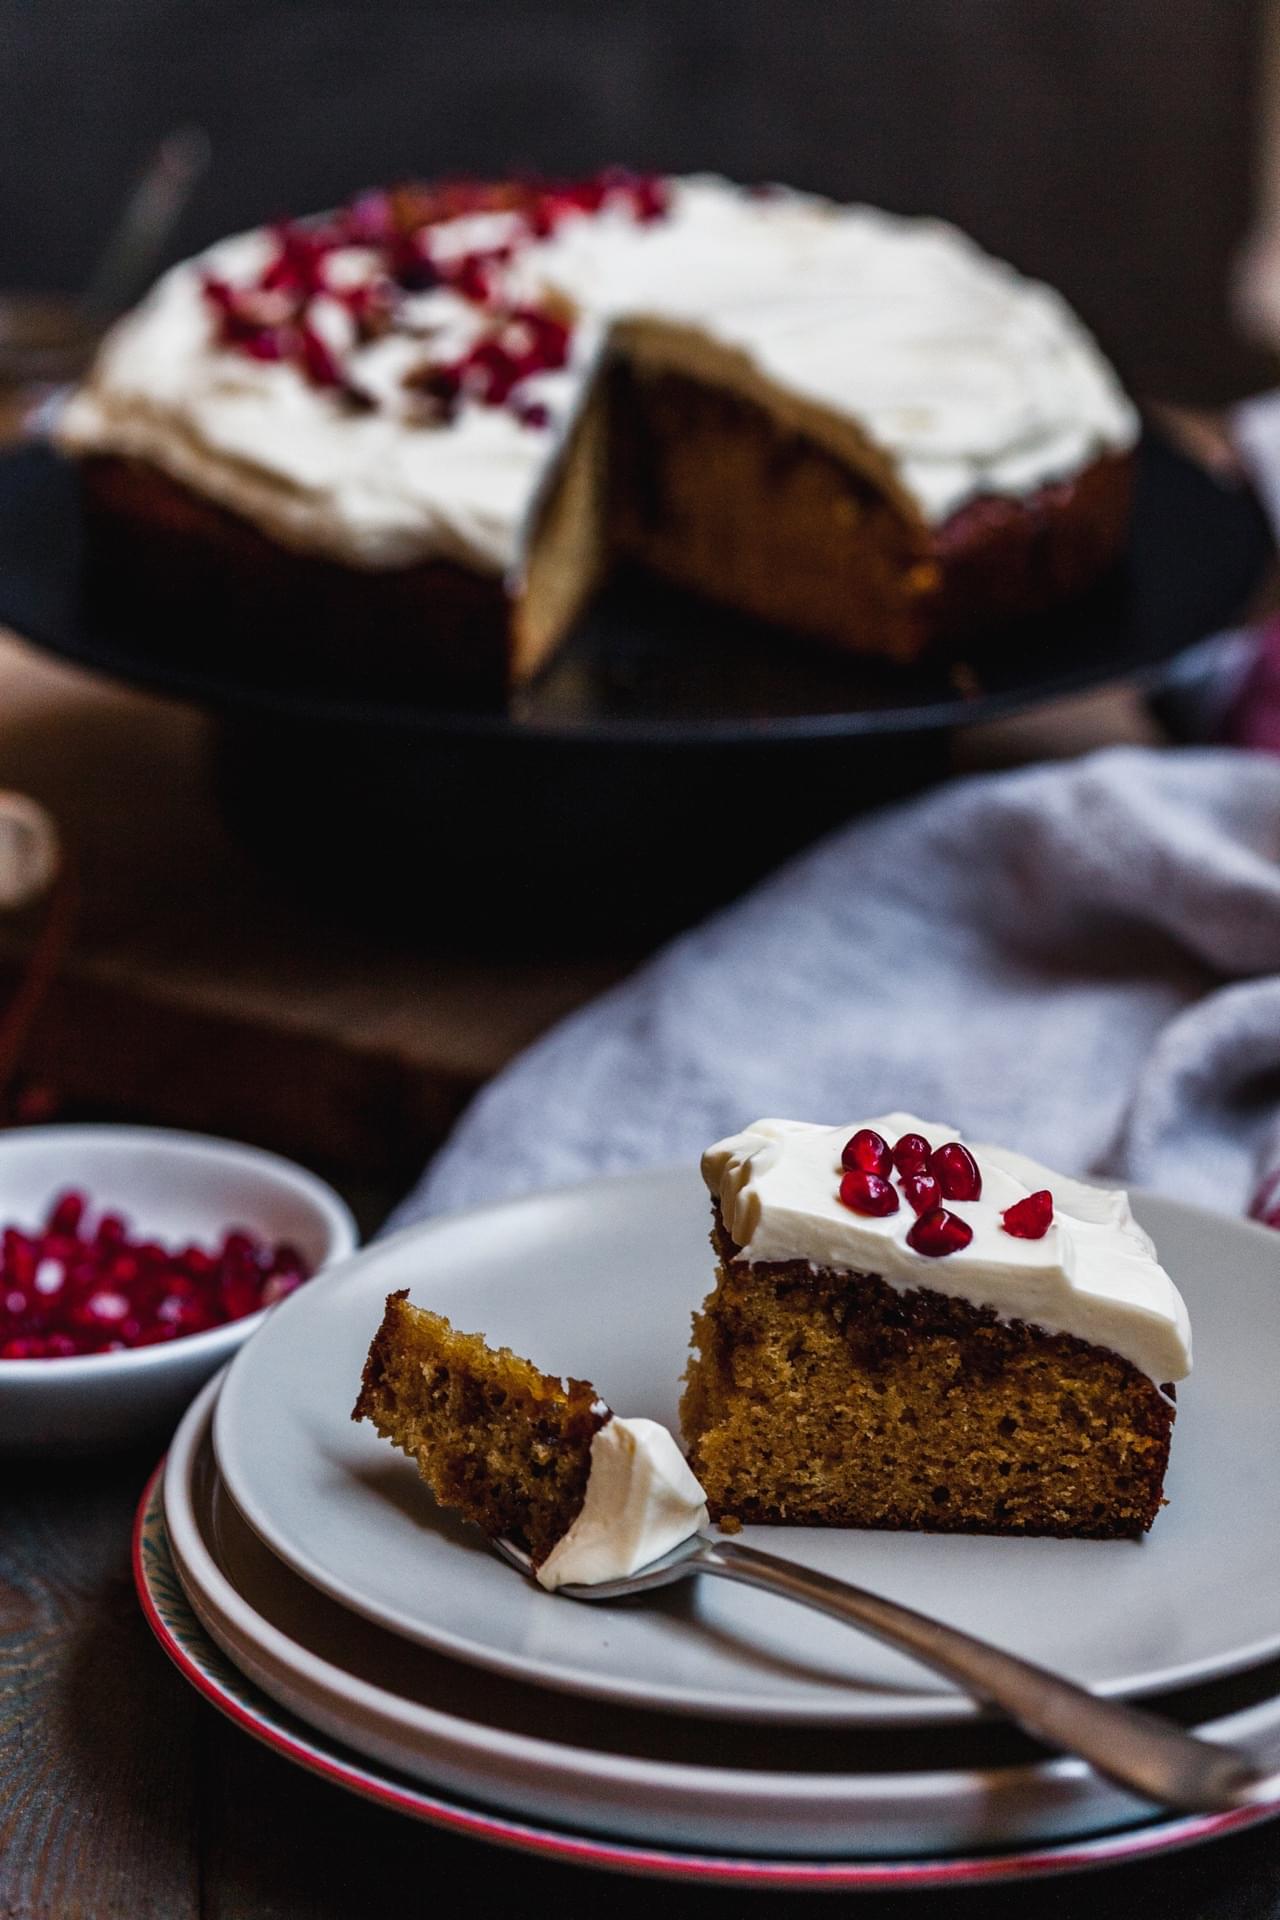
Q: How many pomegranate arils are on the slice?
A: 7